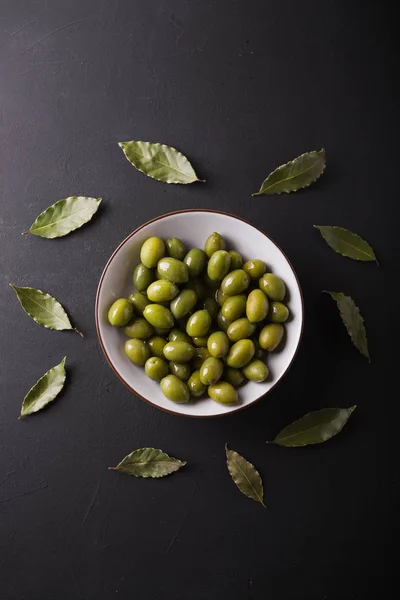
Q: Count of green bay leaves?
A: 10